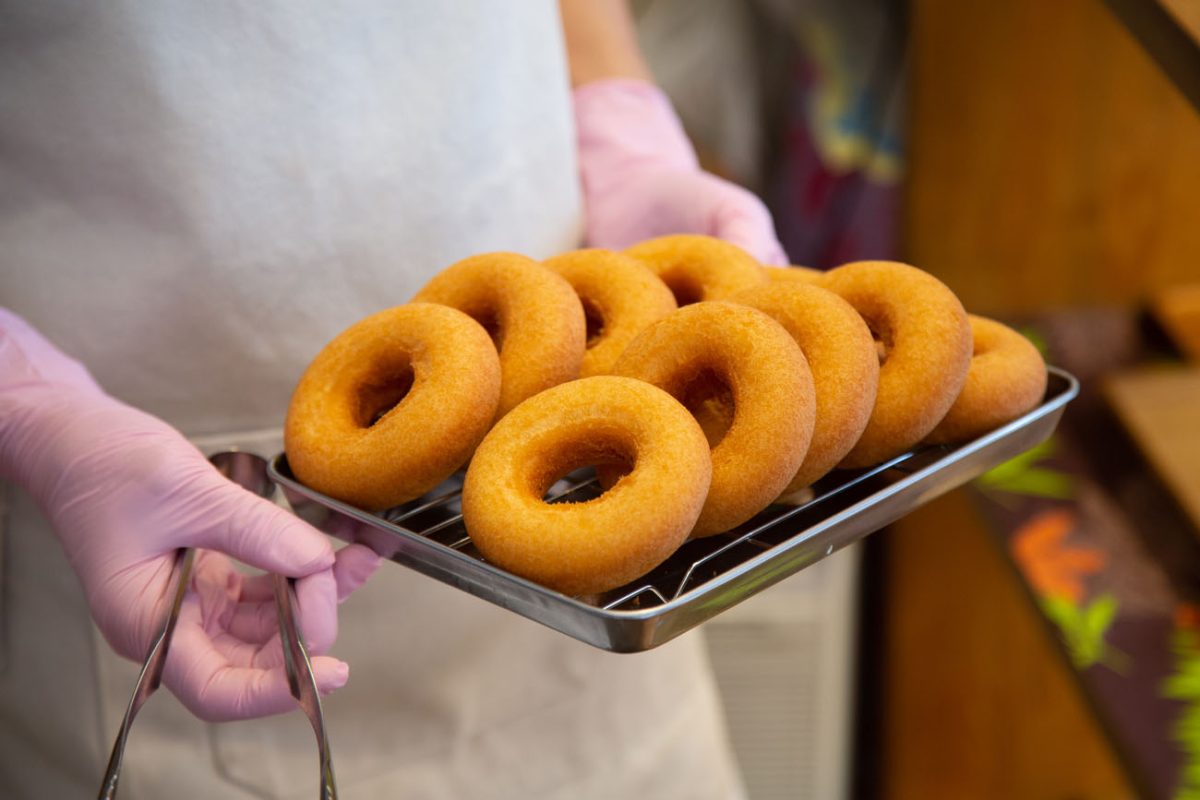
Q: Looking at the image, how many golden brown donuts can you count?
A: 10